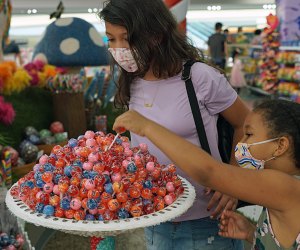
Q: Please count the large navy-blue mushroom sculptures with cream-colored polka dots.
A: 1